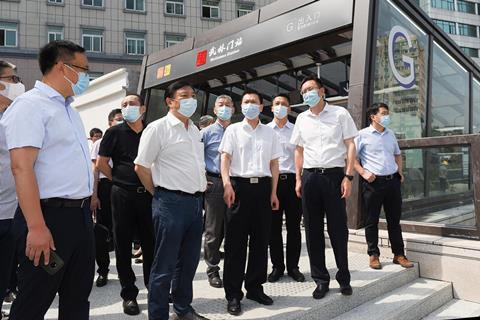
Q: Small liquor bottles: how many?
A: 0